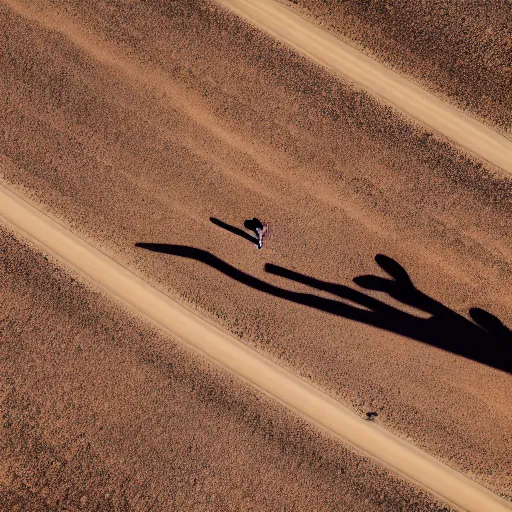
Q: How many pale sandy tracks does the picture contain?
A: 2